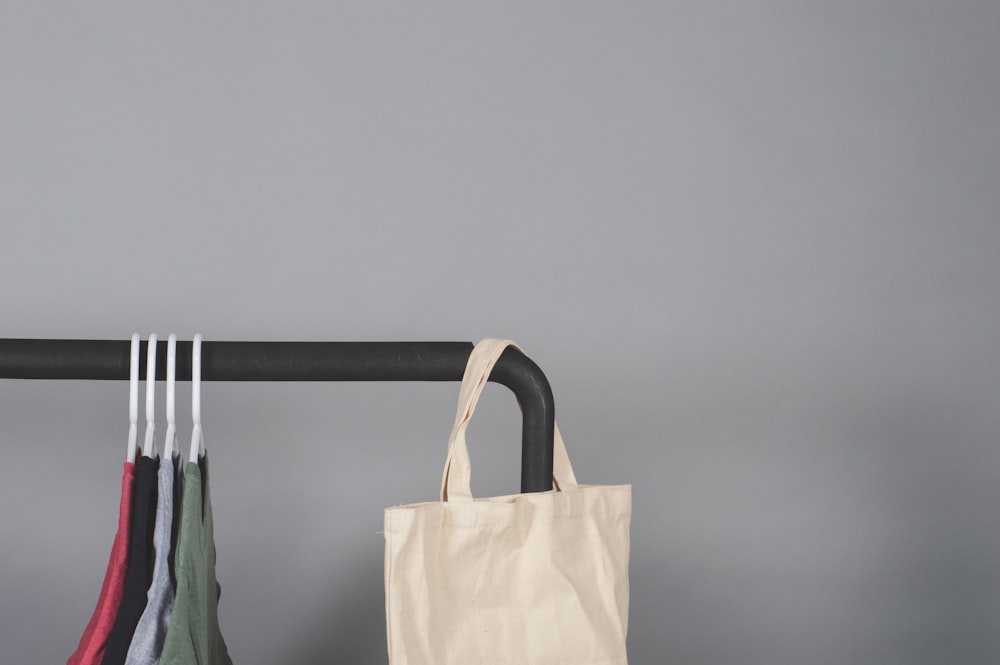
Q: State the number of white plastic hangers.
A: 4